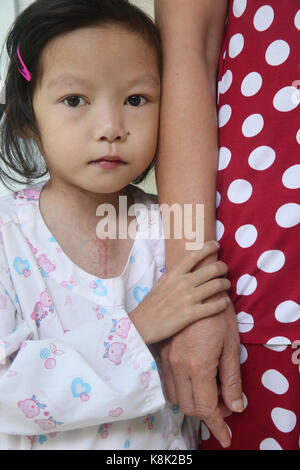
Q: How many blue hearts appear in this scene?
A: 4